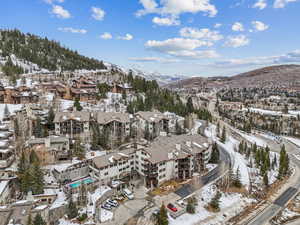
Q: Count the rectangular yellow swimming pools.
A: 0